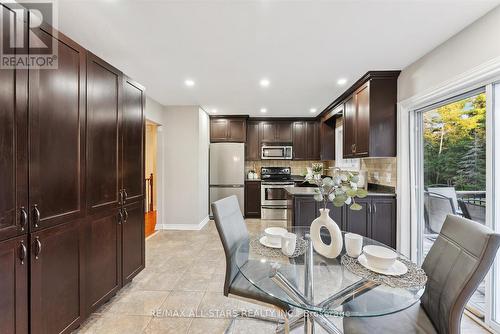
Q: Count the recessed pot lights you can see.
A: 6